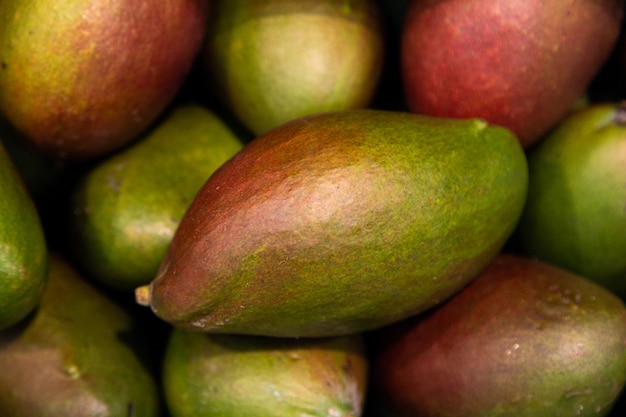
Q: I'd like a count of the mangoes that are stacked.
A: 10